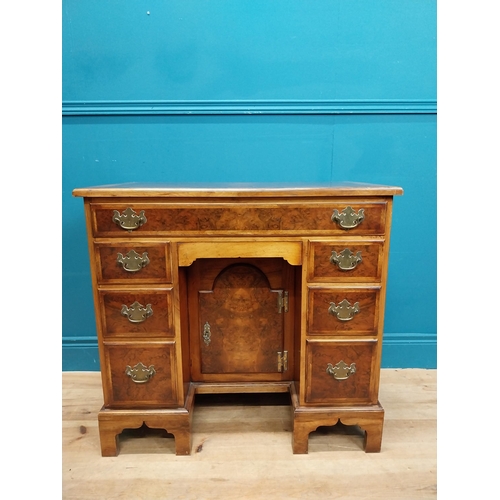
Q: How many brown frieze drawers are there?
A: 1